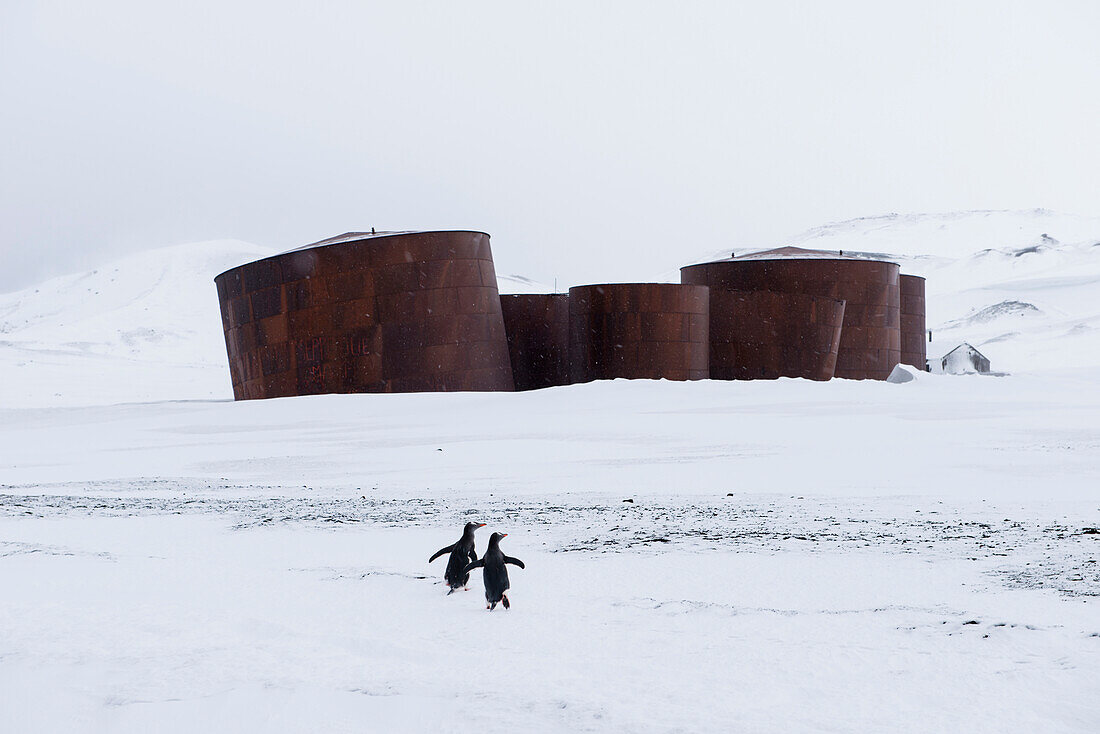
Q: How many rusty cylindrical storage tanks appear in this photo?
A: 6